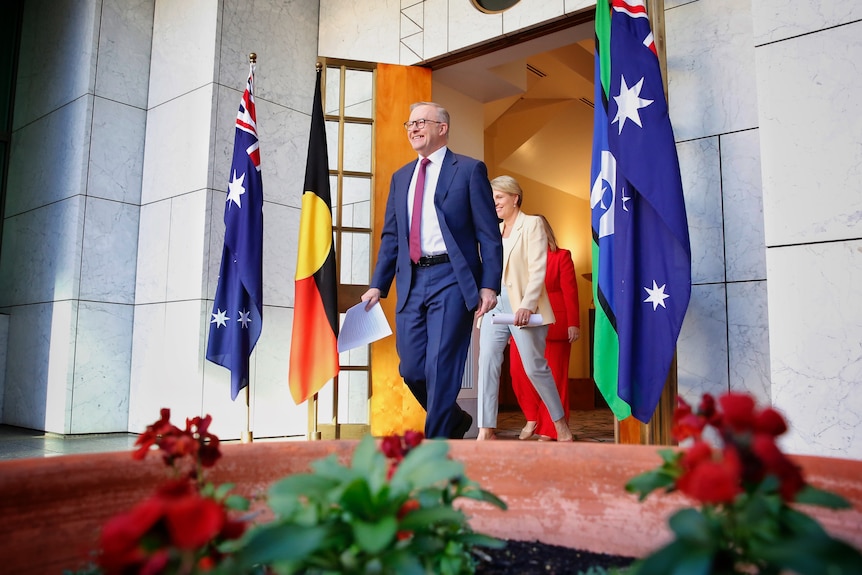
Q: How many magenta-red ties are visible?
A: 1